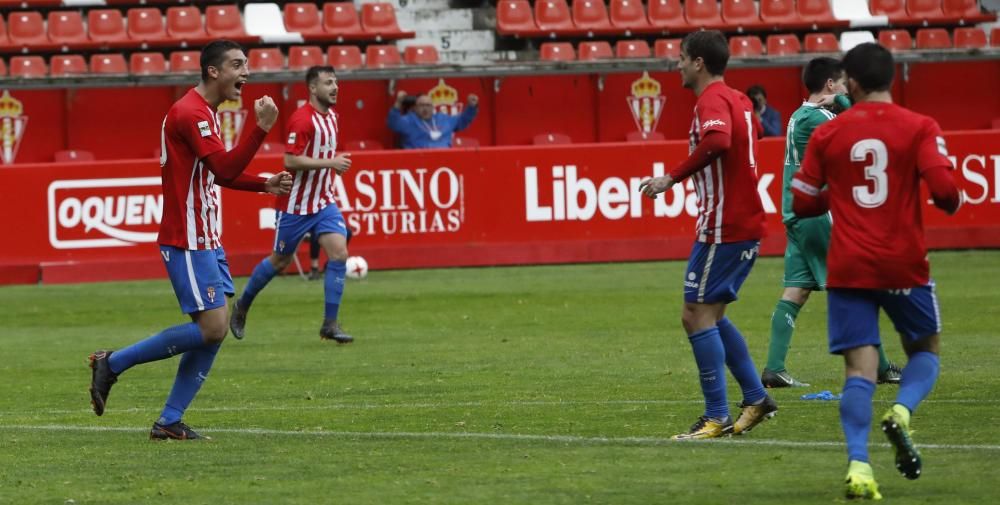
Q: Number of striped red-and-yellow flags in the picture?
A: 0